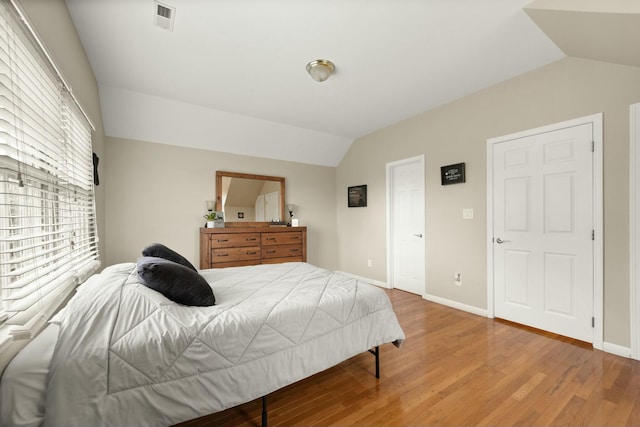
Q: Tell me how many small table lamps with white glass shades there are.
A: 2